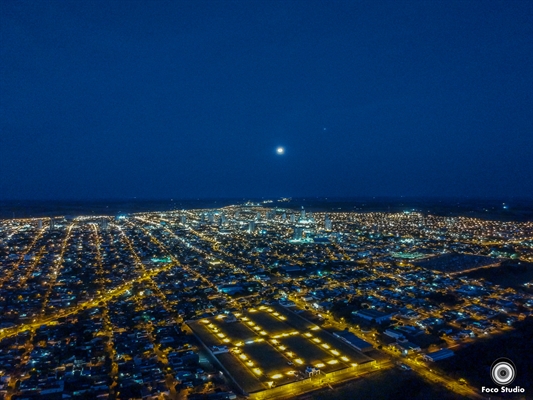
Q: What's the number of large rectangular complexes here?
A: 1